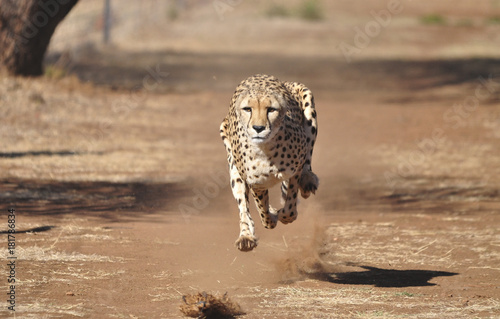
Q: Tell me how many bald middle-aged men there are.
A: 0